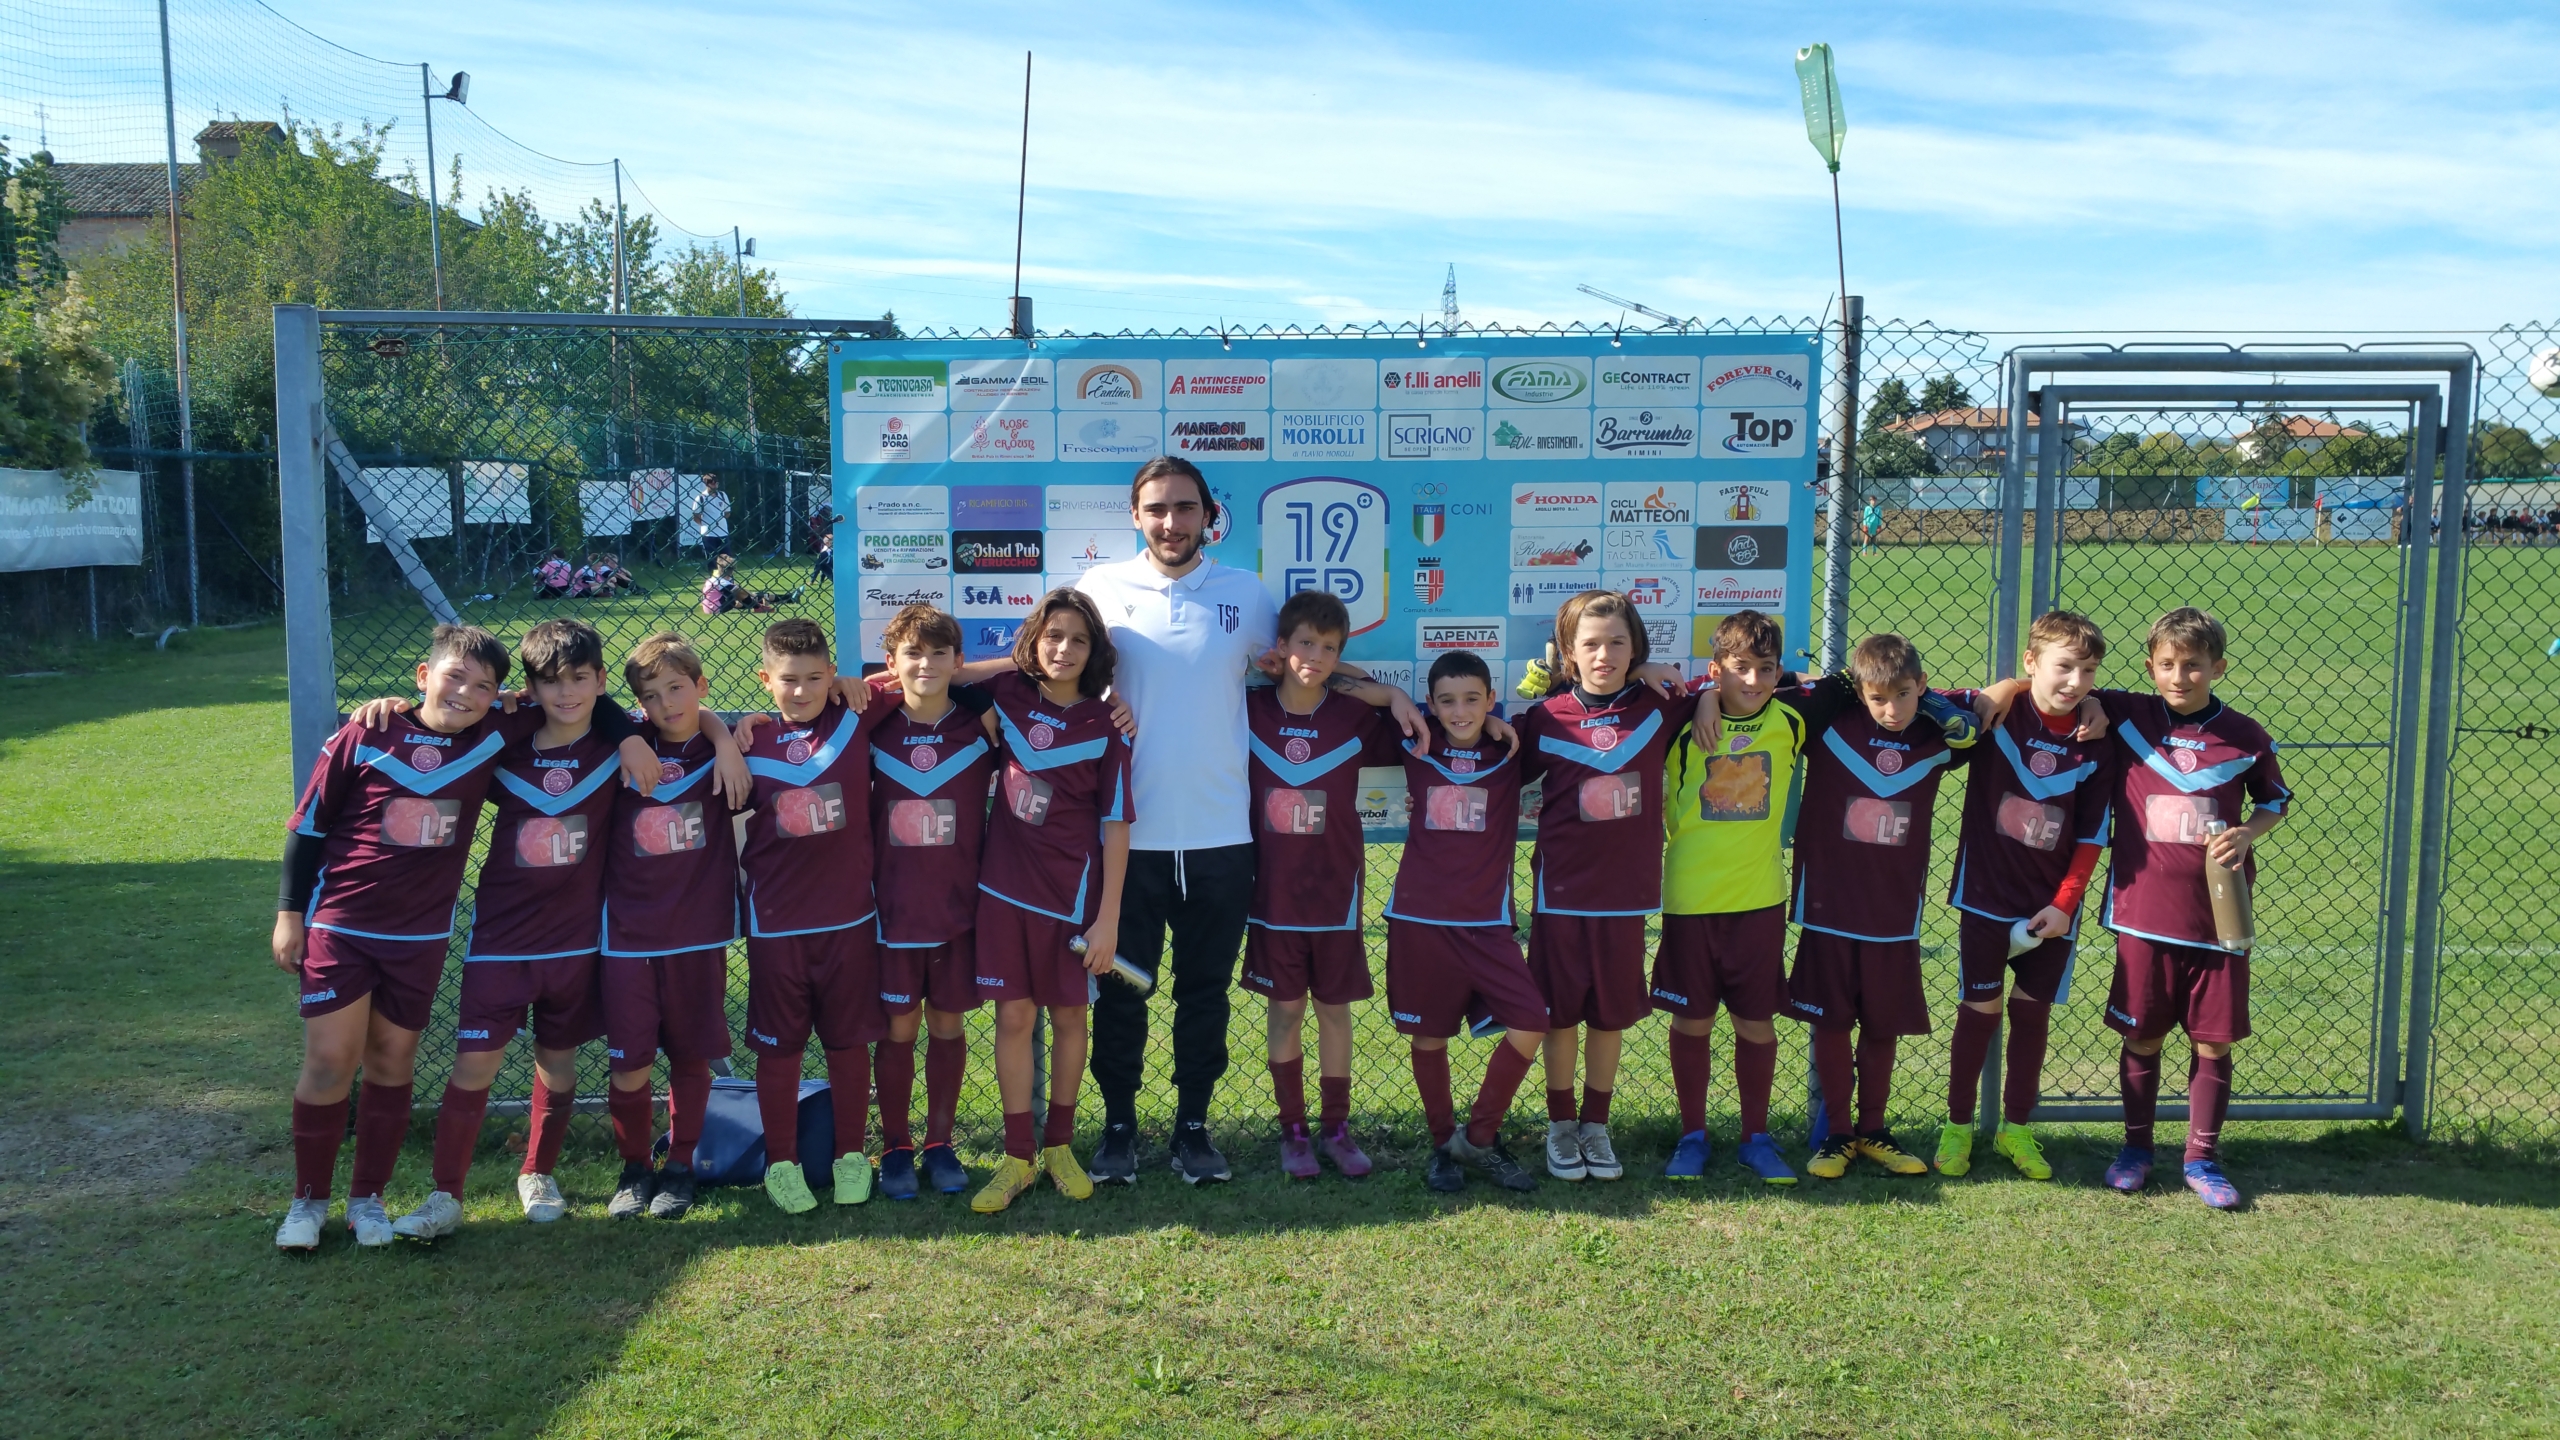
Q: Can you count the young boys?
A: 13